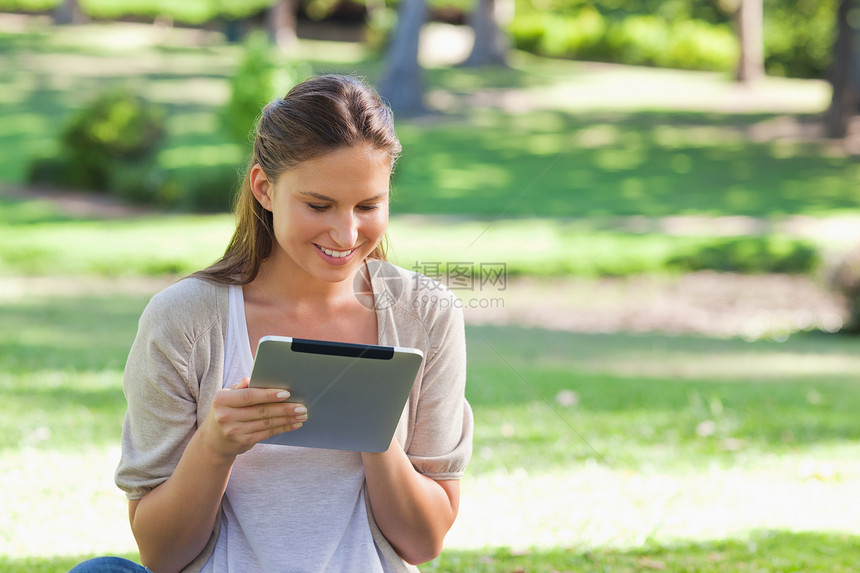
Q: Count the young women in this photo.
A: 1